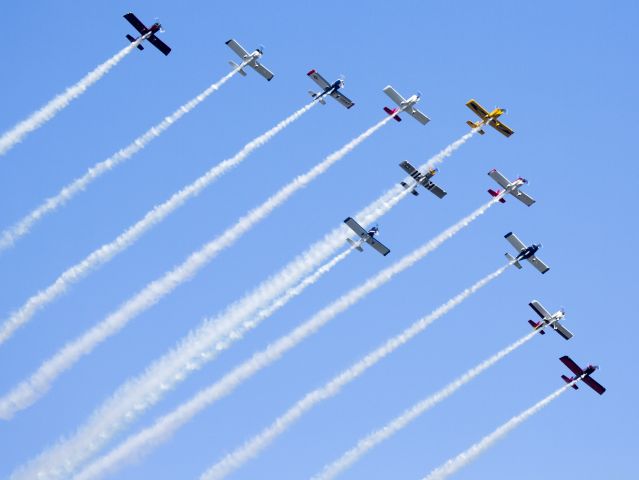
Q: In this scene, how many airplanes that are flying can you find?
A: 11